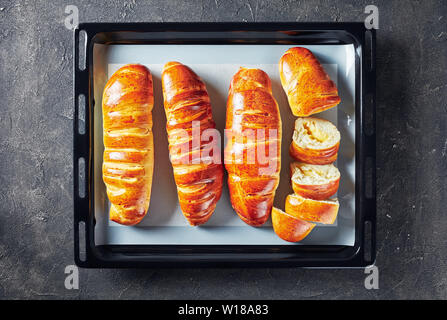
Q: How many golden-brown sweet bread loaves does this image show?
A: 4